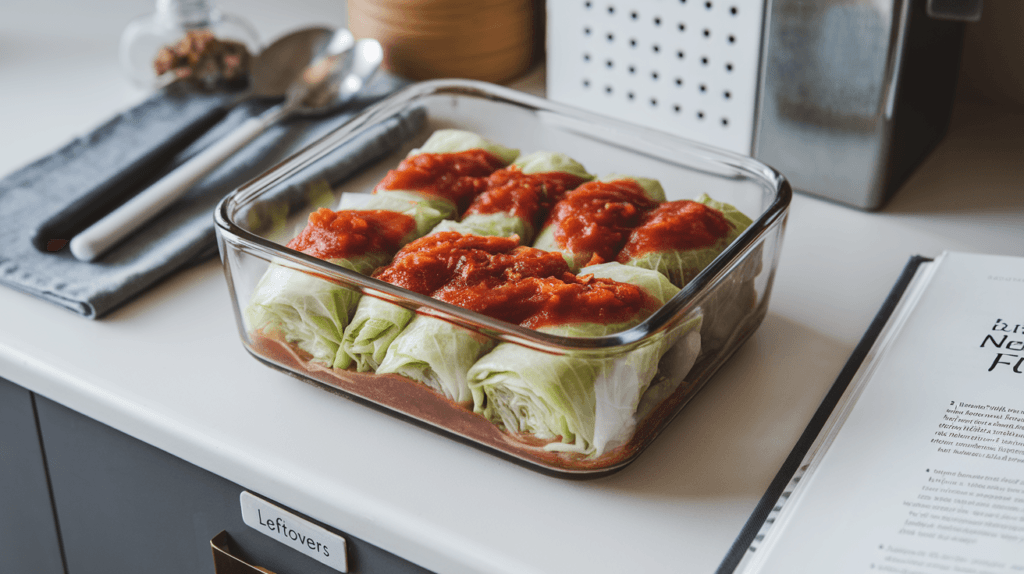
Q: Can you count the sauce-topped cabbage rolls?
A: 8